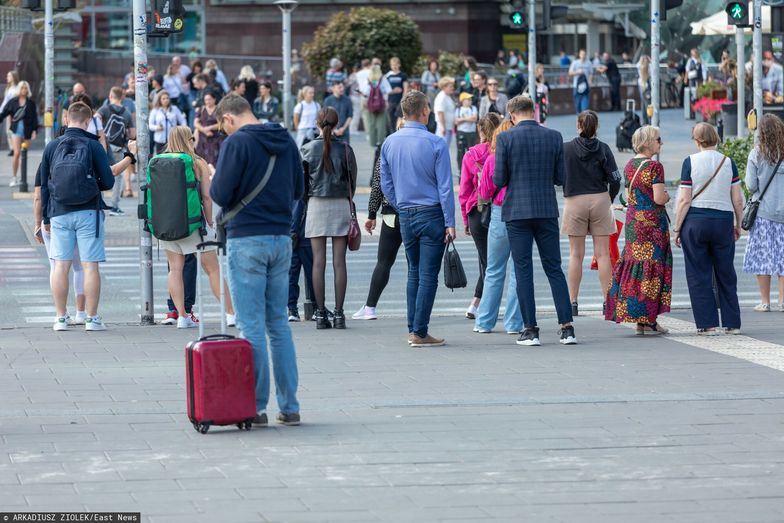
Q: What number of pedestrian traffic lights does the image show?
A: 2